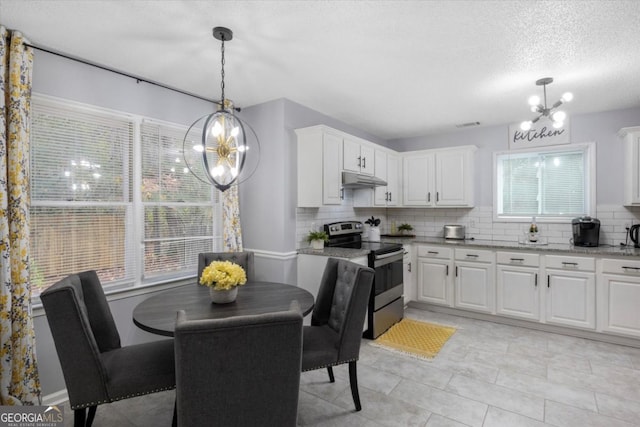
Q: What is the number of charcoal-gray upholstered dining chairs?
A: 4